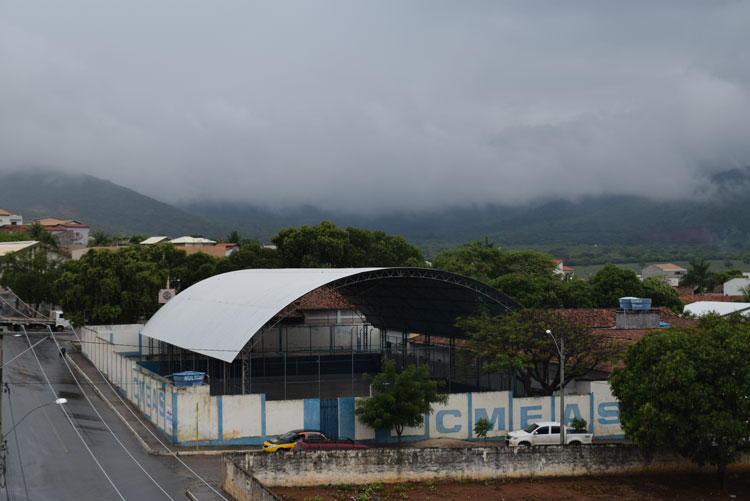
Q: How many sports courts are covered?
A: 1